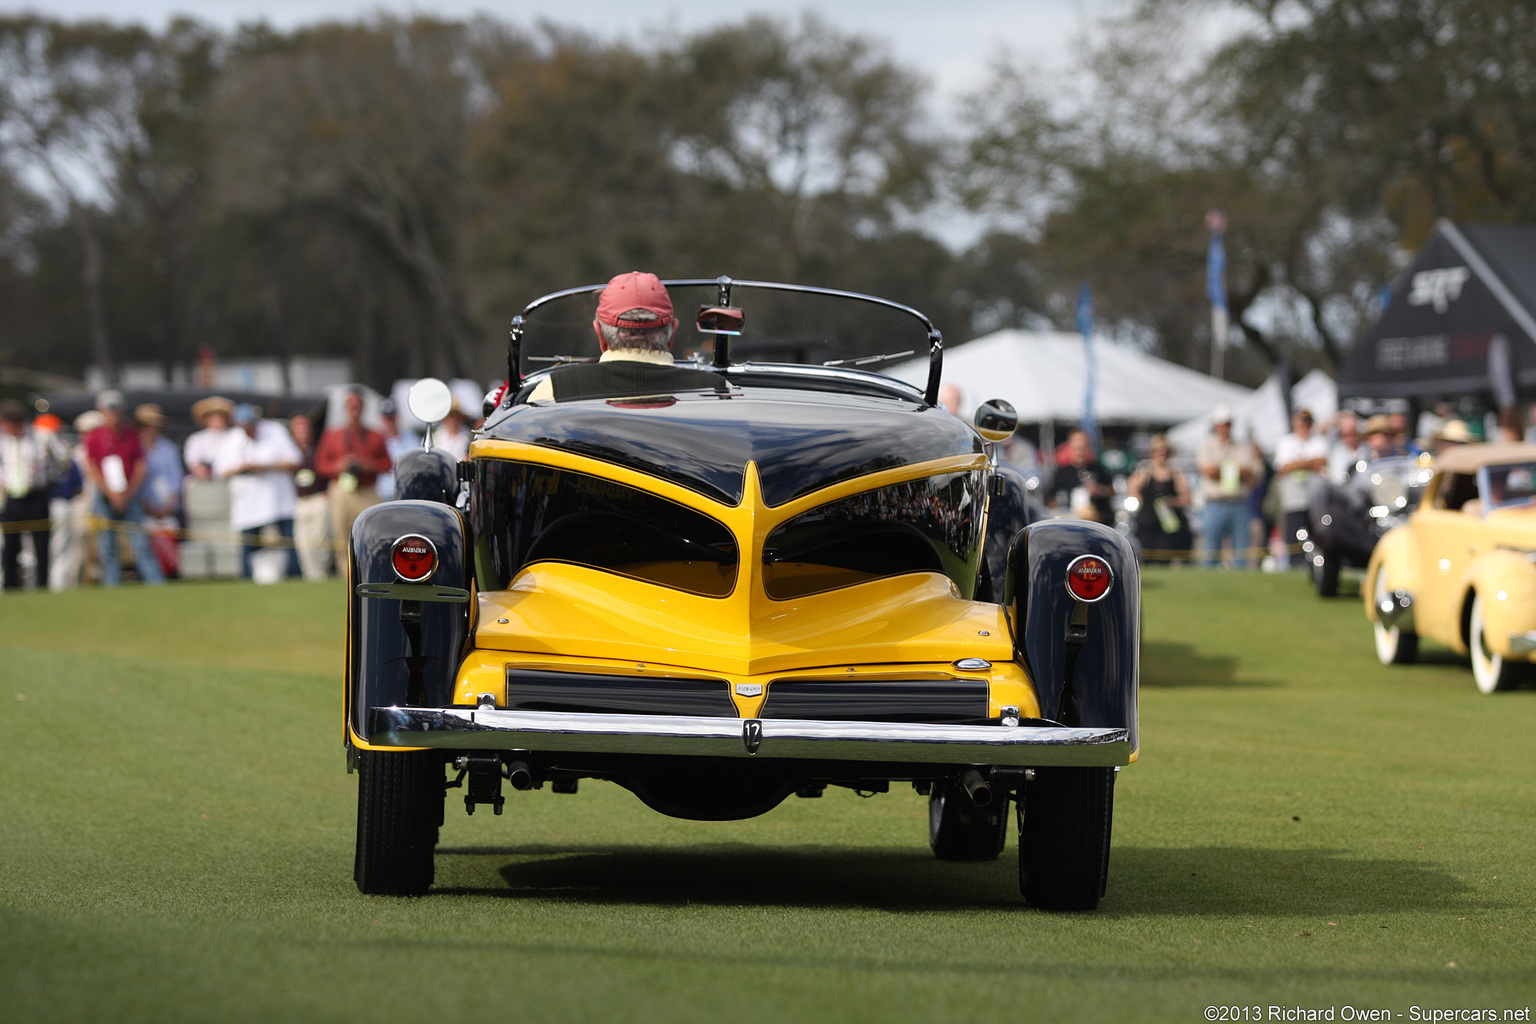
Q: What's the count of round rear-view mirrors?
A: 2